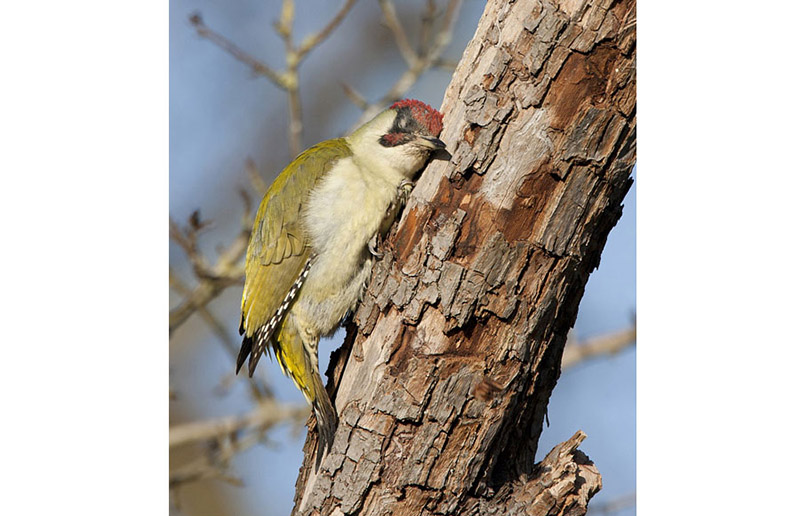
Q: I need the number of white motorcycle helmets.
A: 0